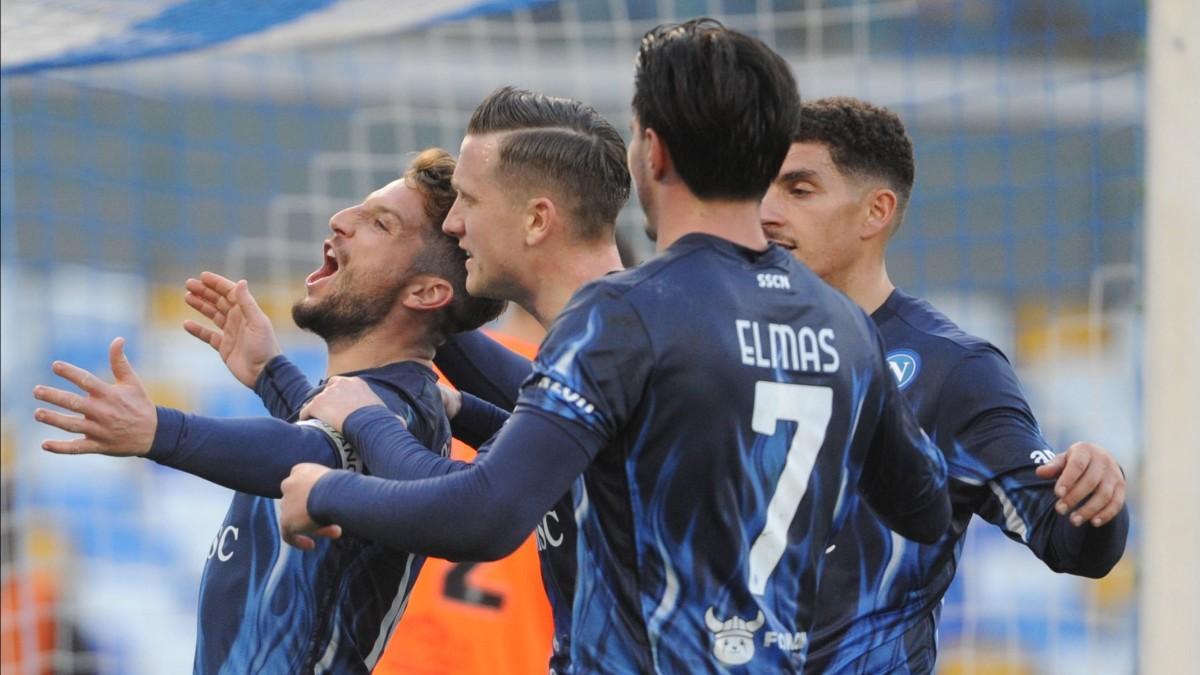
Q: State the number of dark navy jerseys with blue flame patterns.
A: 4